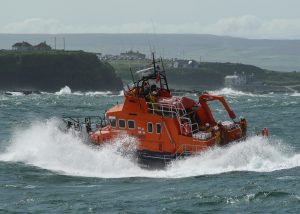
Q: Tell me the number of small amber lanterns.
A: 0